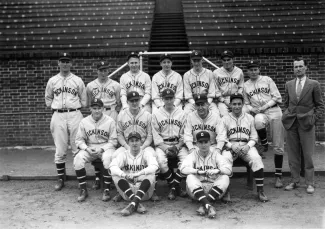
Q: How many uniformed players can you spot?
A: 14